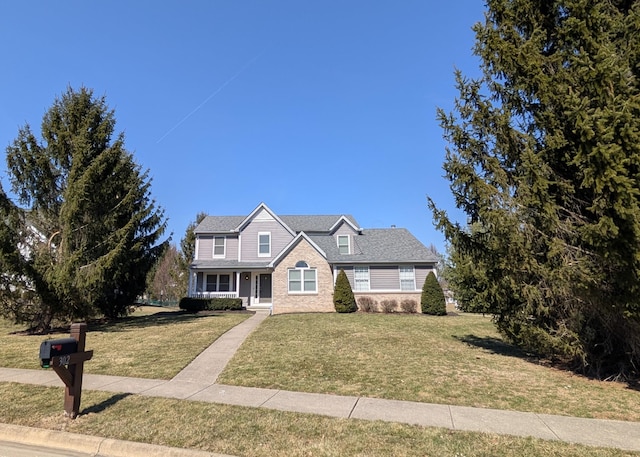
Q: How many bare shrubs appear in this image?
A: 3